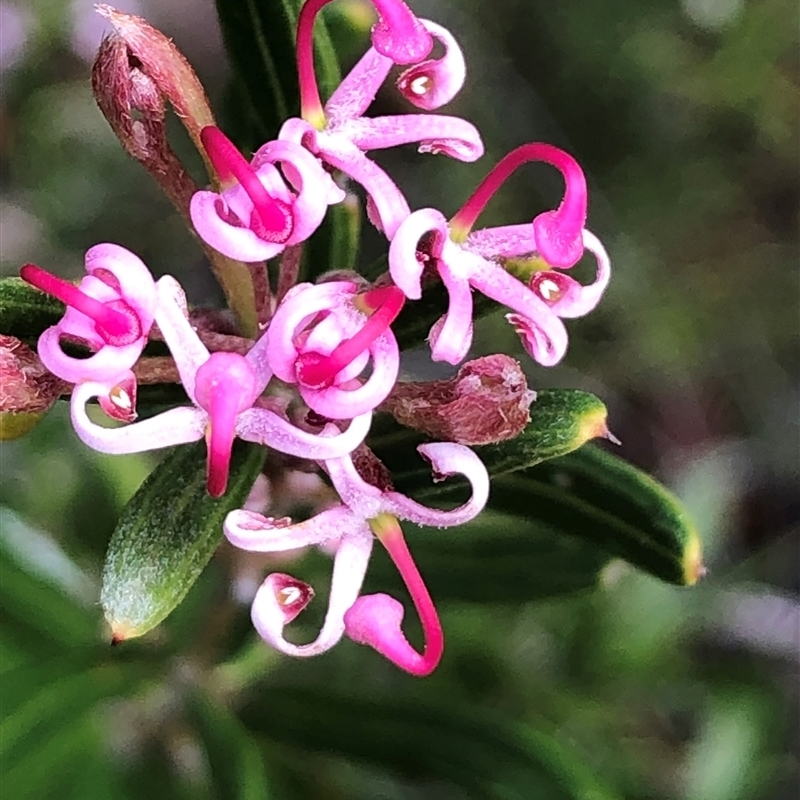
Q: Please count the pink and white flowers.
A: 7